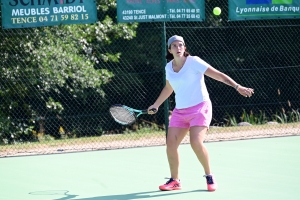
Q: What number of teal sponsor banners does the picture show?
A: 3